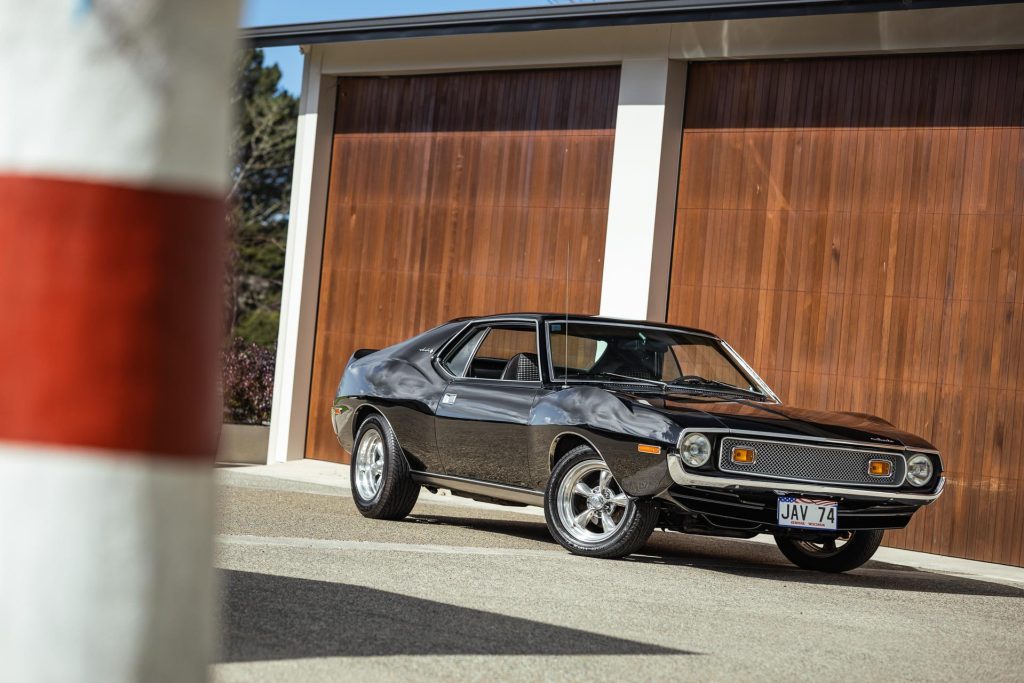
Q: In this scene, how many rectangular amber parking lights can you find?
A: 2